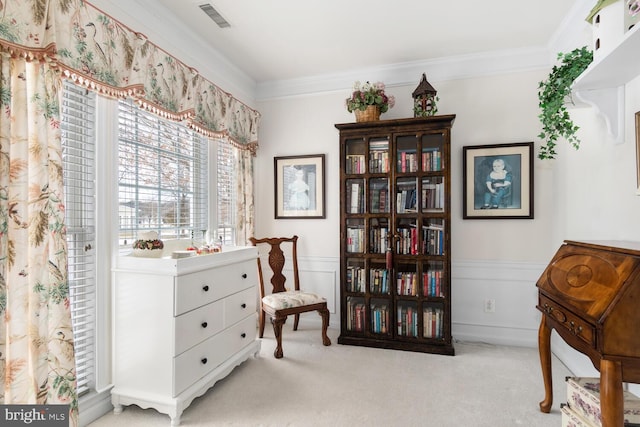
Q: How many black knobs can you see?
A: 6